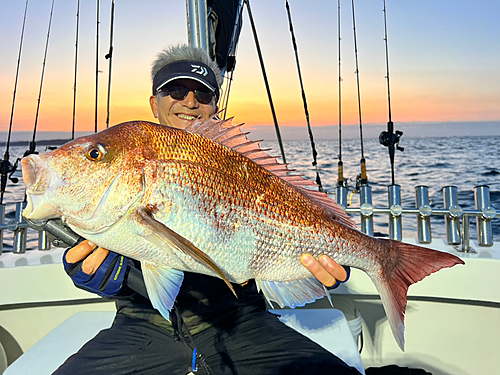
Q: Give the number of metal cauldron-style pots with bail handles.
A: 0